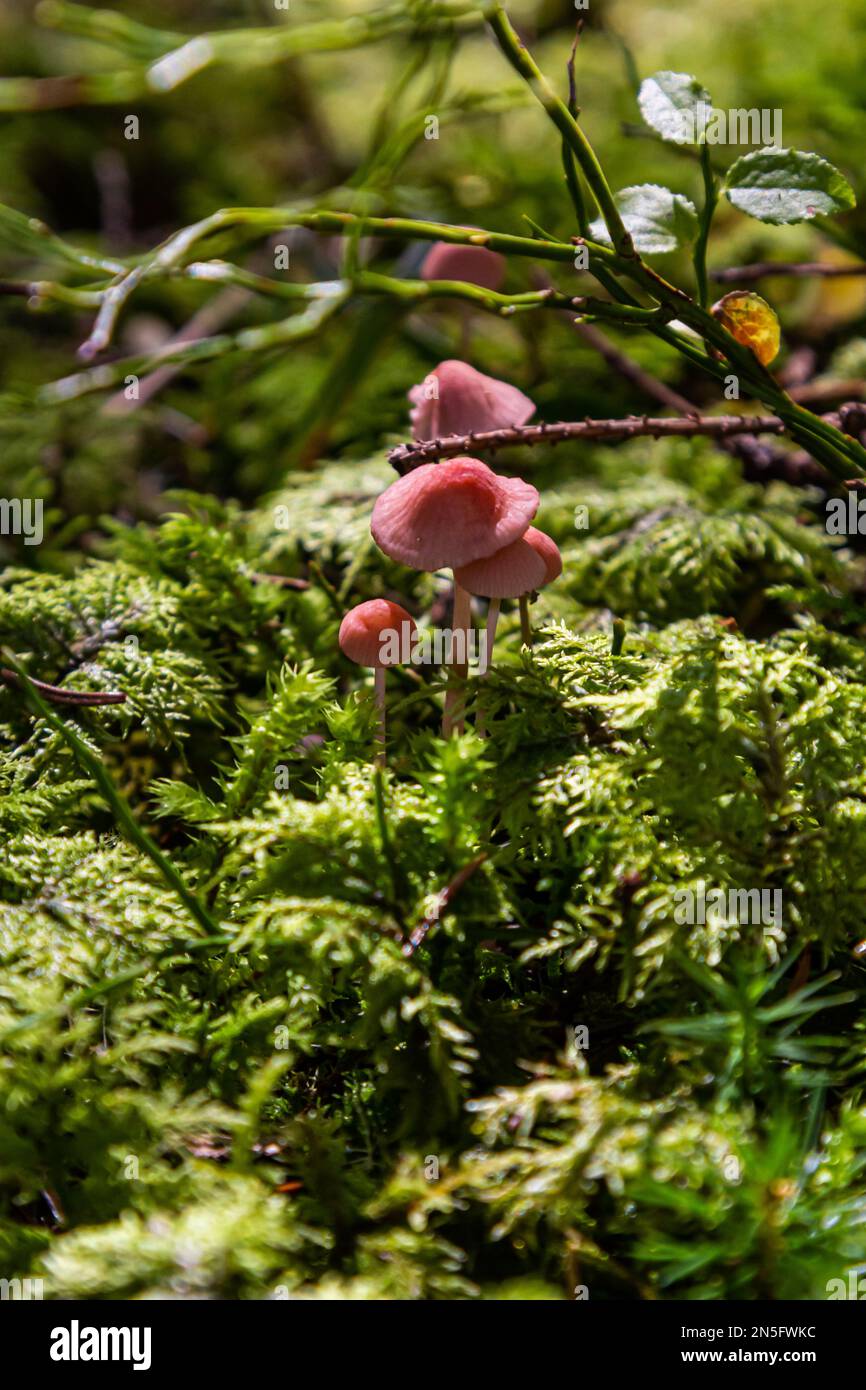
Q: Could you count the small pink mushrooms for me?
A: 6